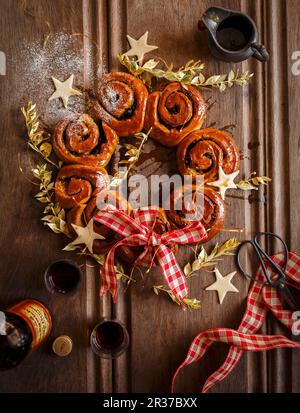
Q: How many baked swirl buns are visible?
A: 8